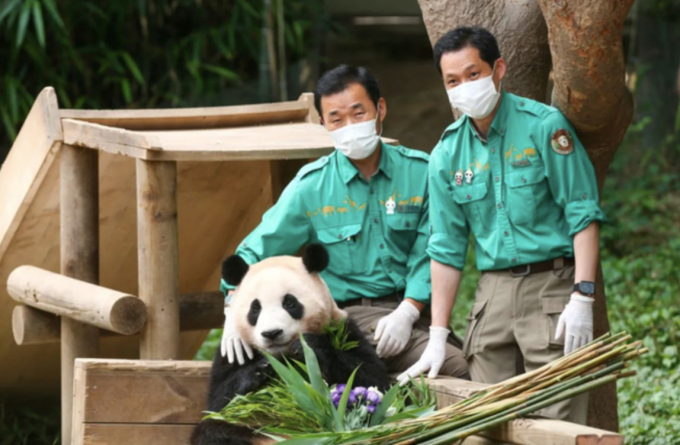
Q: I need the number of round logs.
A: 4